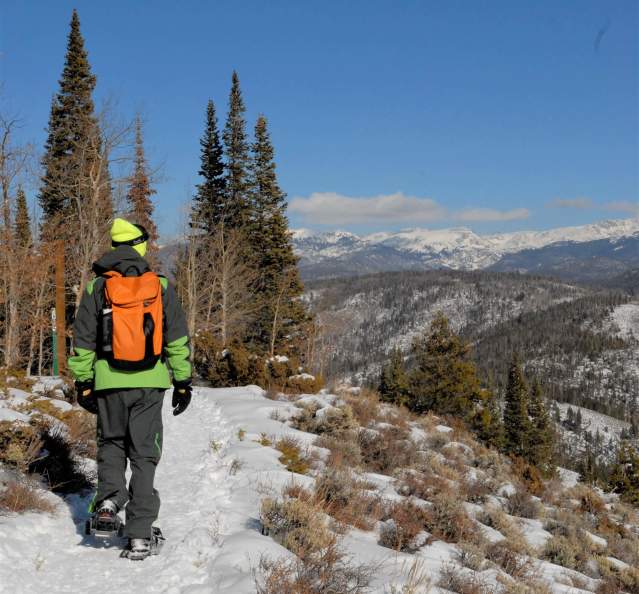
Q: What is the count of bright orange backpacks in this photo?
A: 1